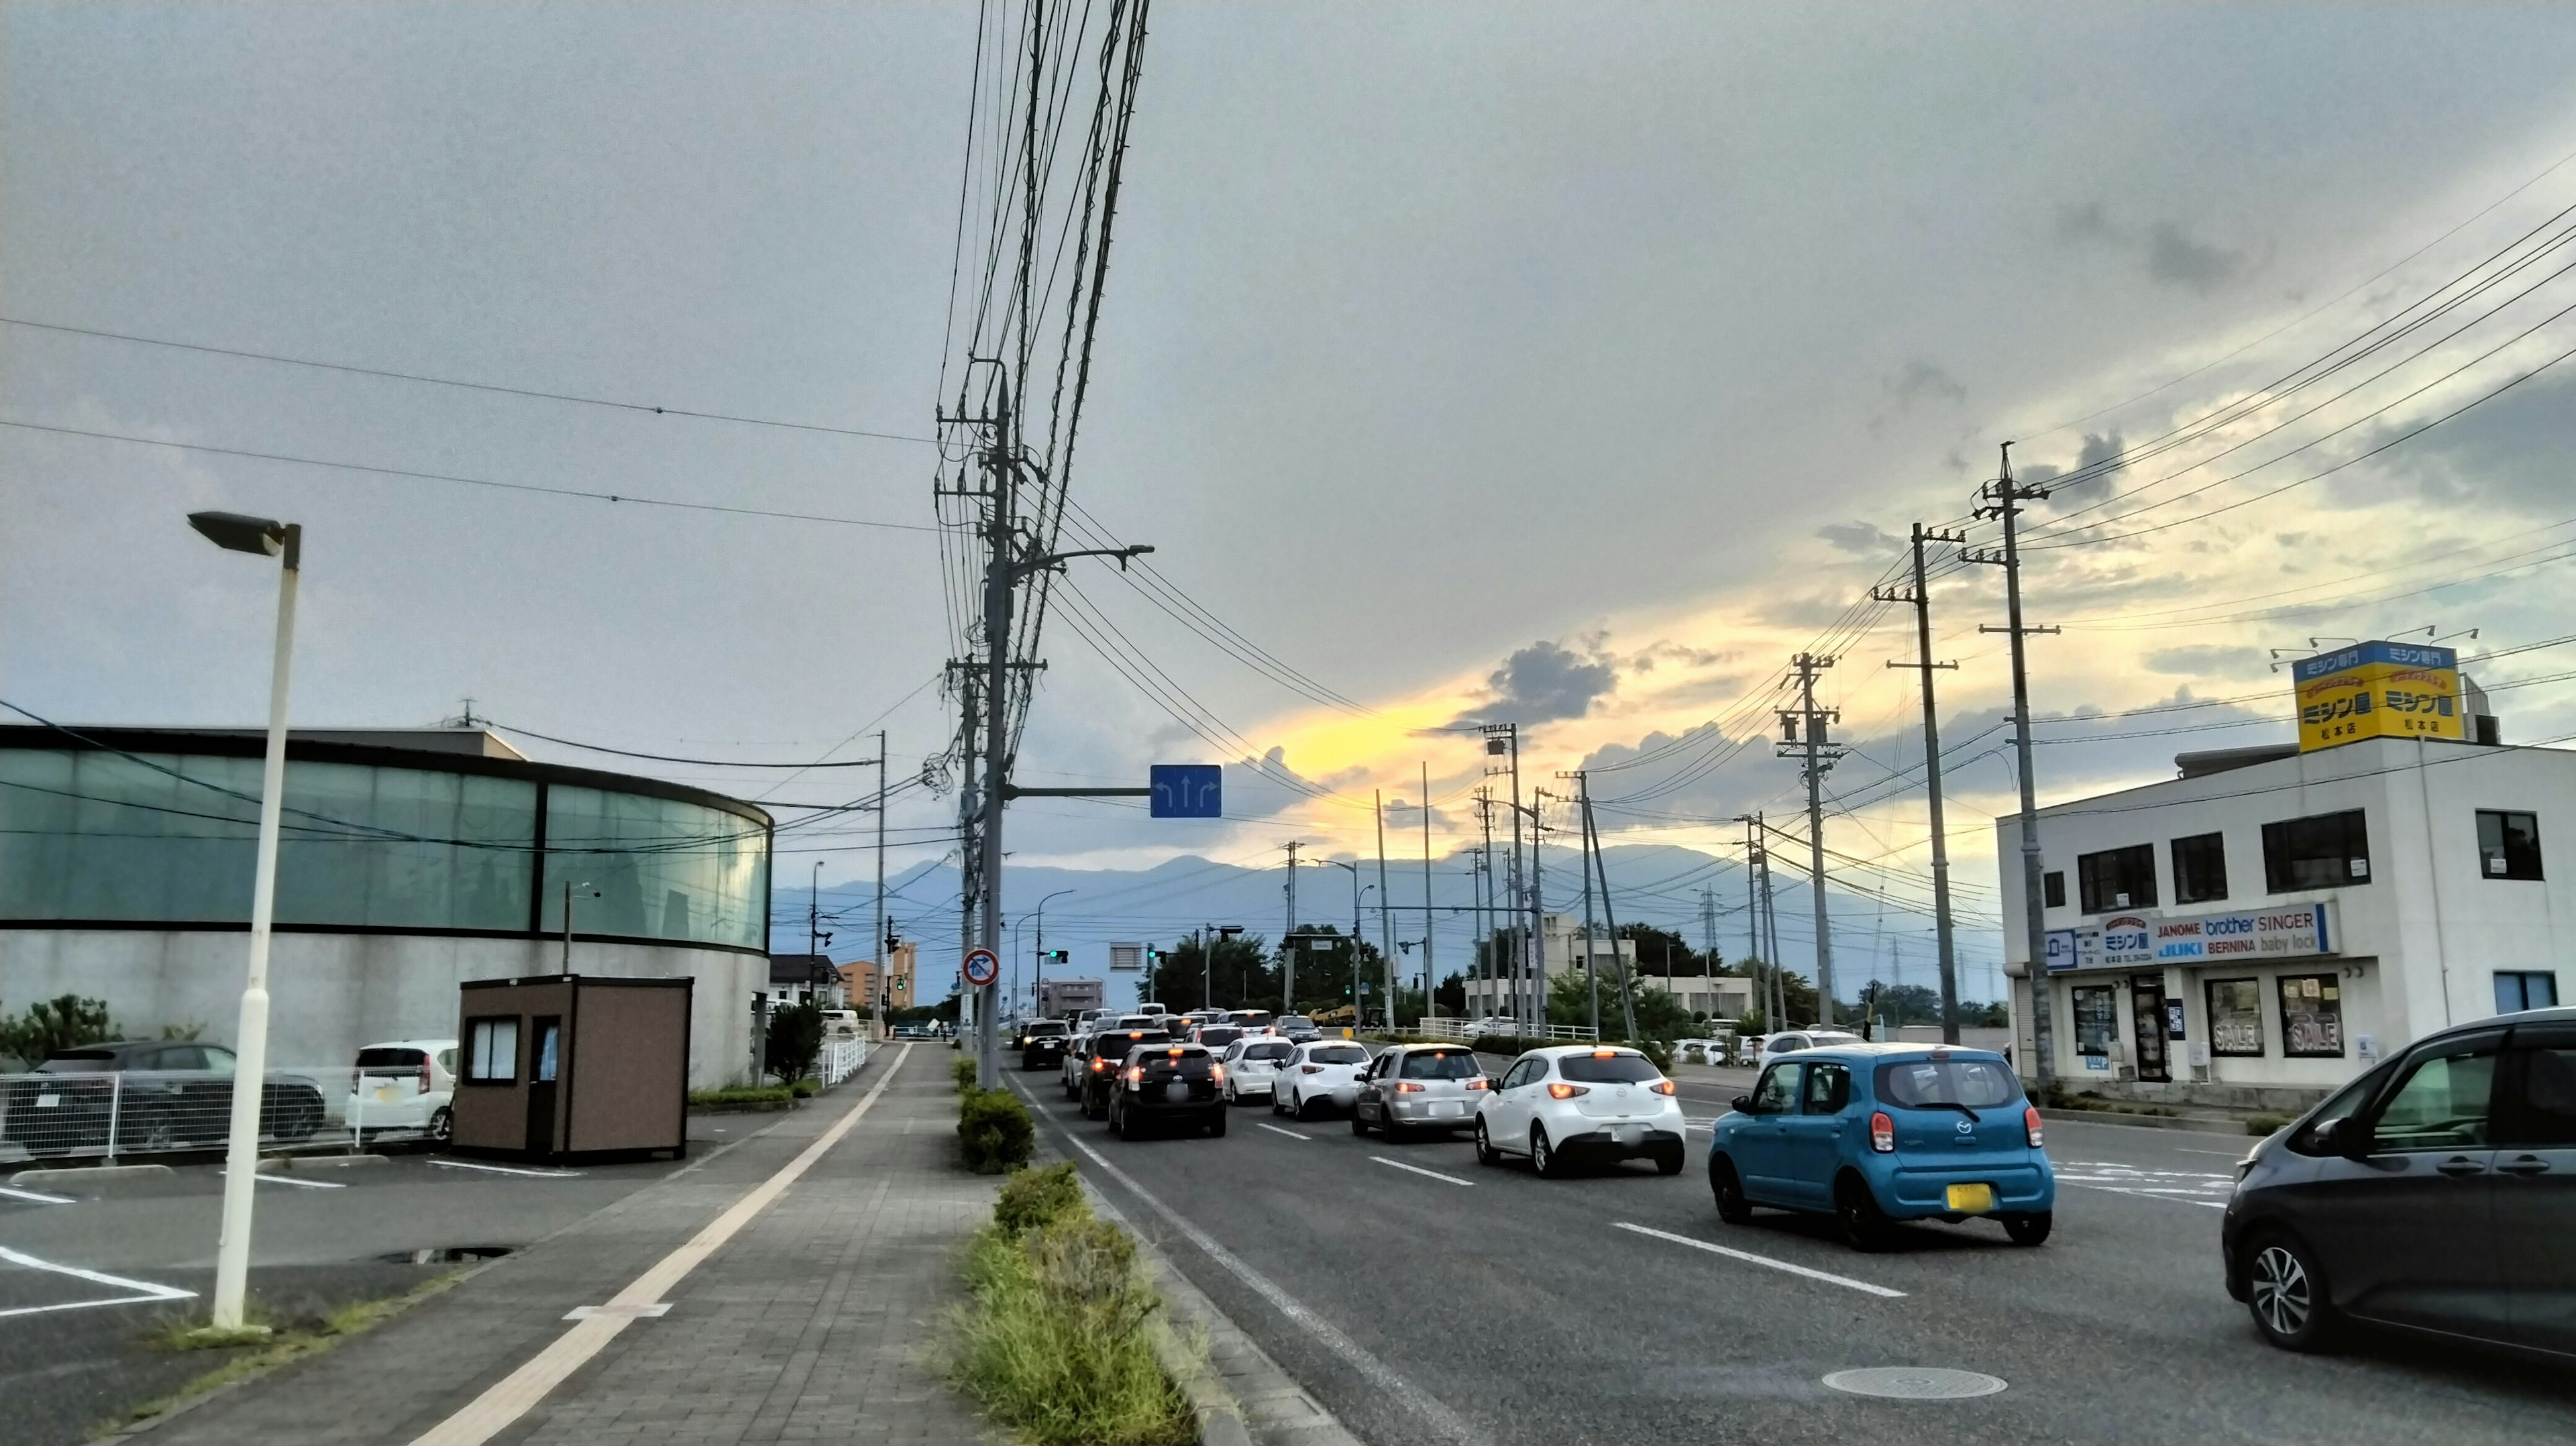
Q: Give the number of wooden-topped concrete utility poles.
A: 0